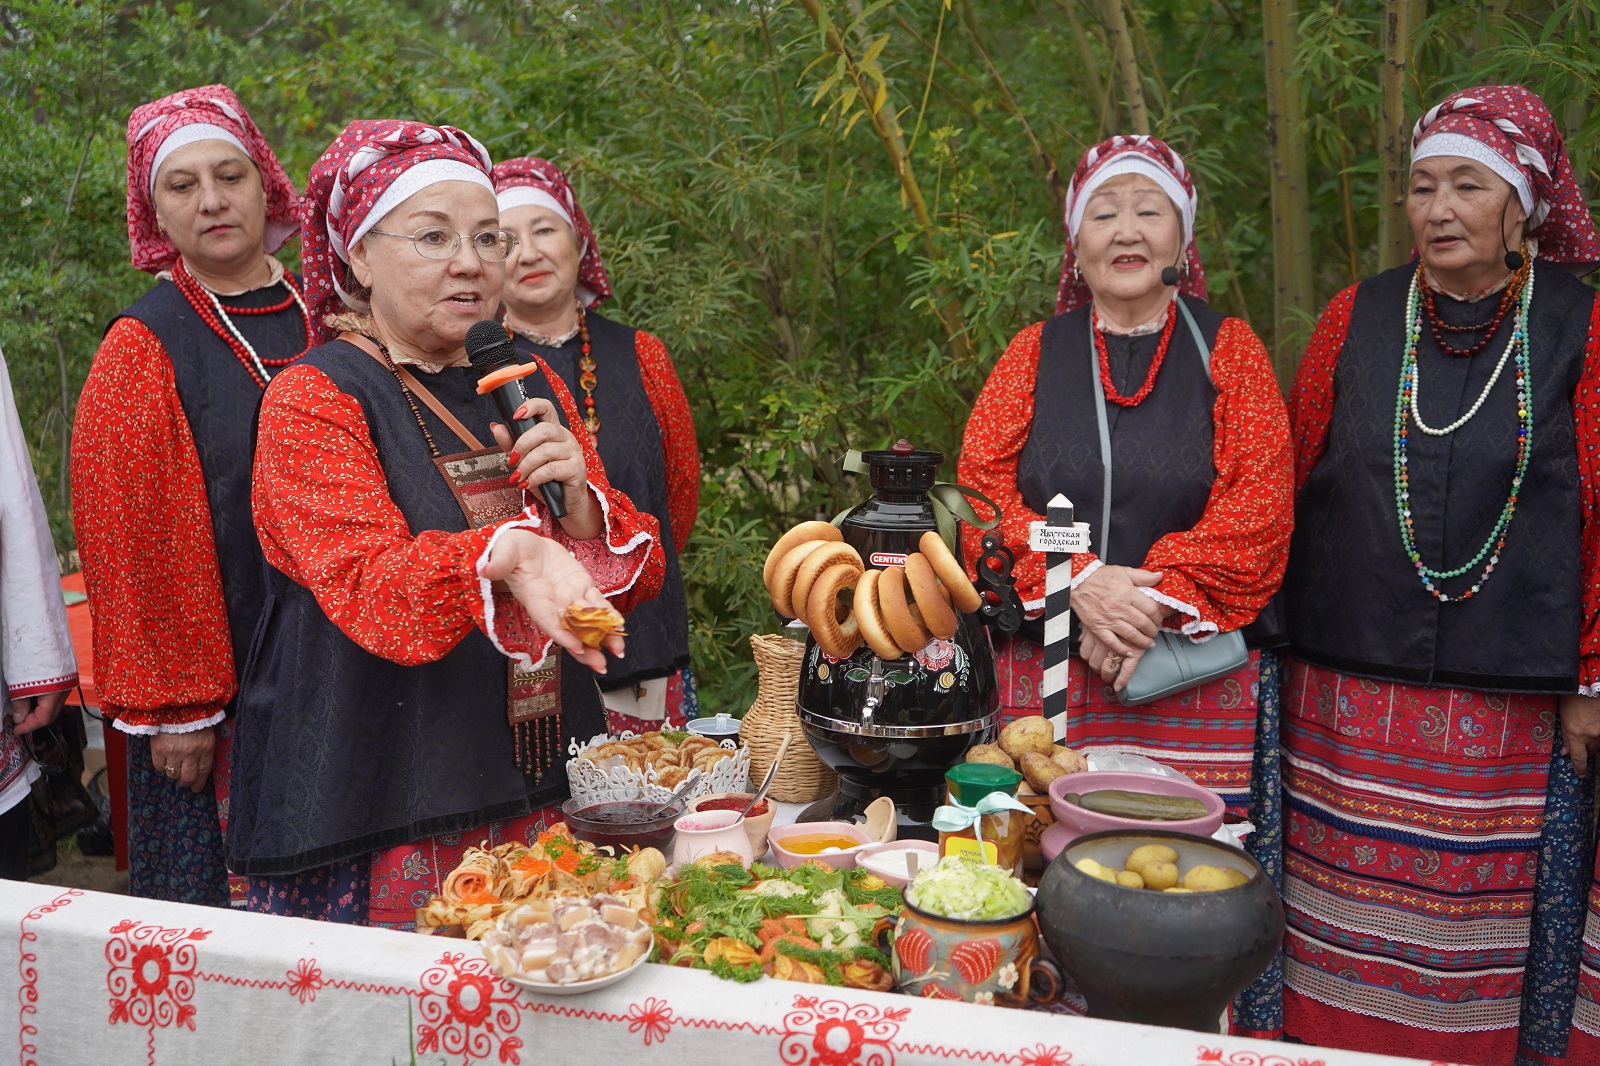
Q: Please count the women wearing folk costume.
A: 5